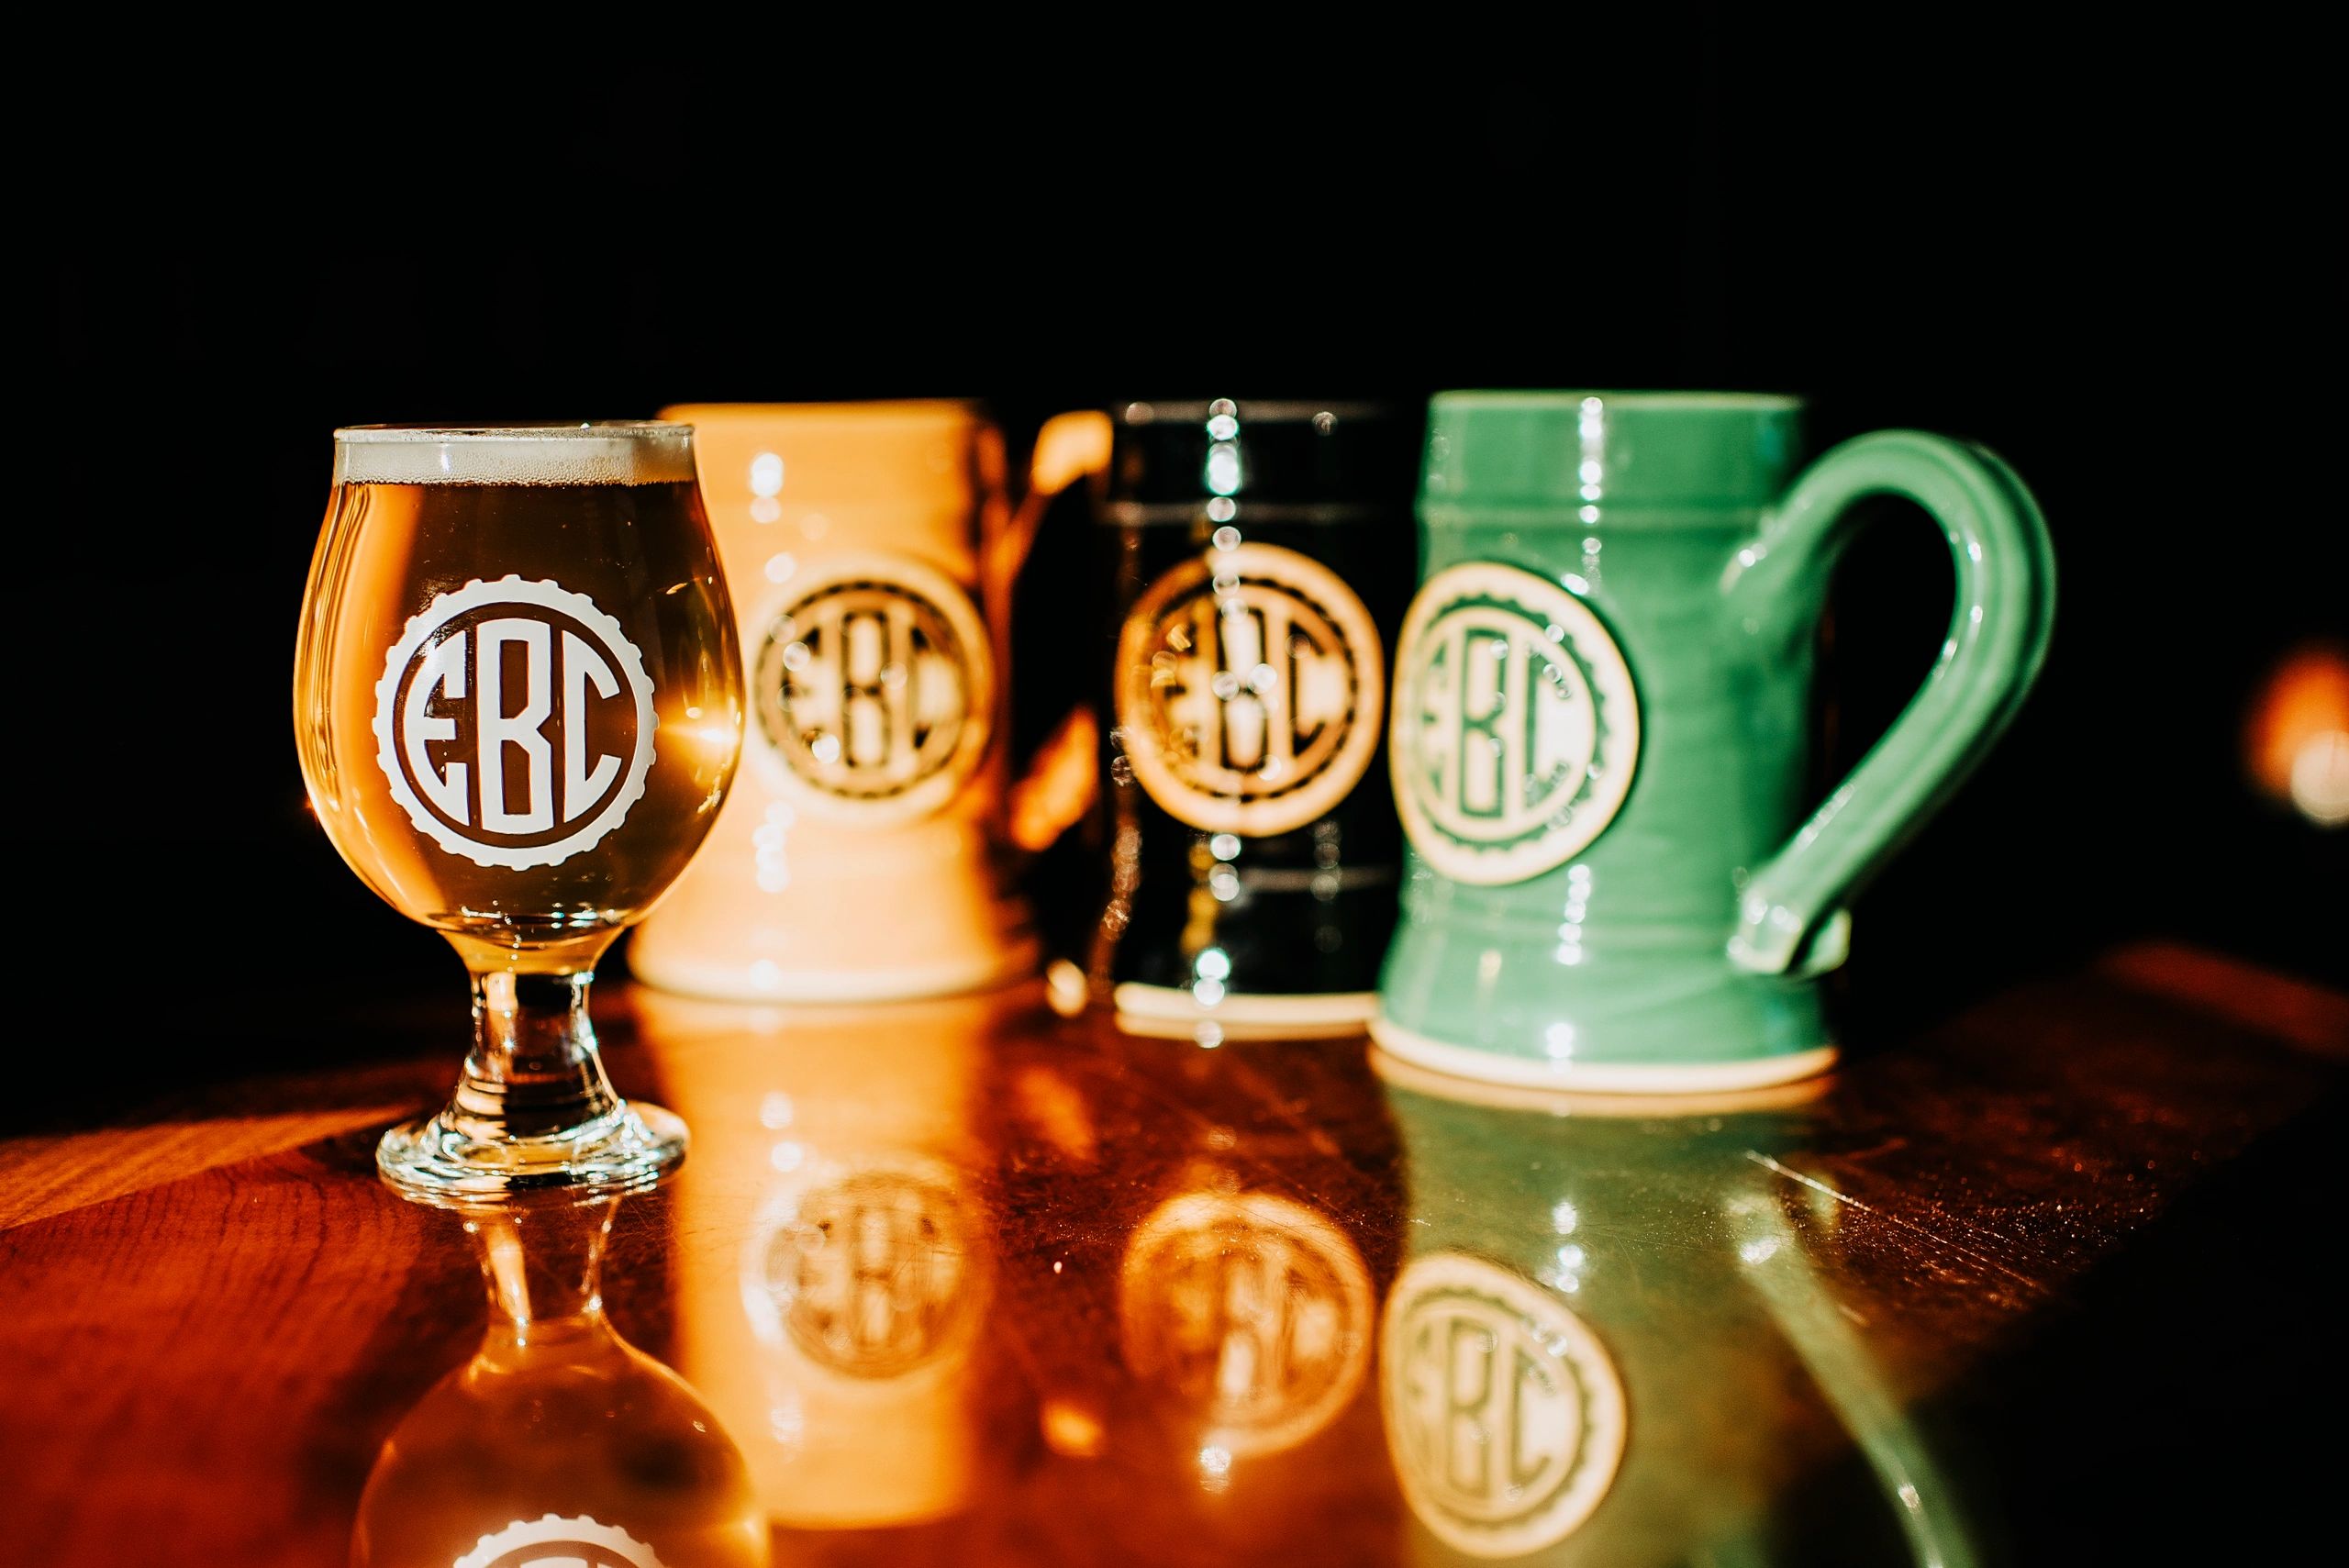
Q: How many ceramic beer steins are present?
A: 3